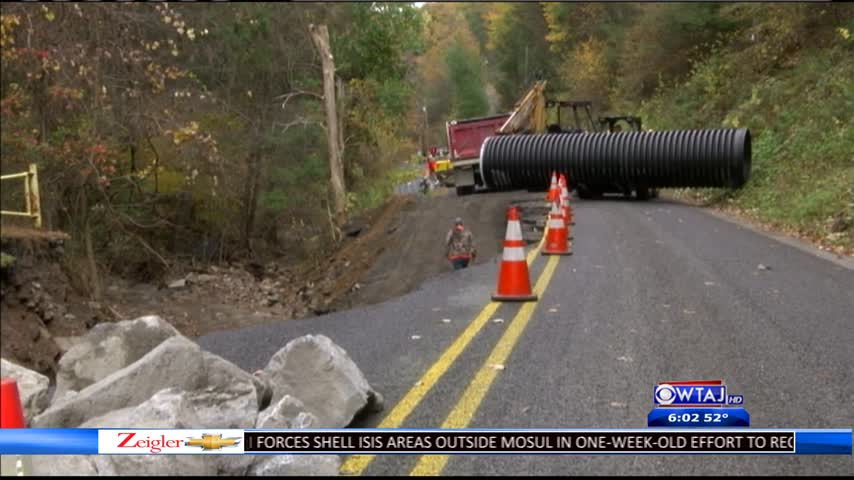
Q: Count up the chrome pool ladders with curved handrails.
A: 0